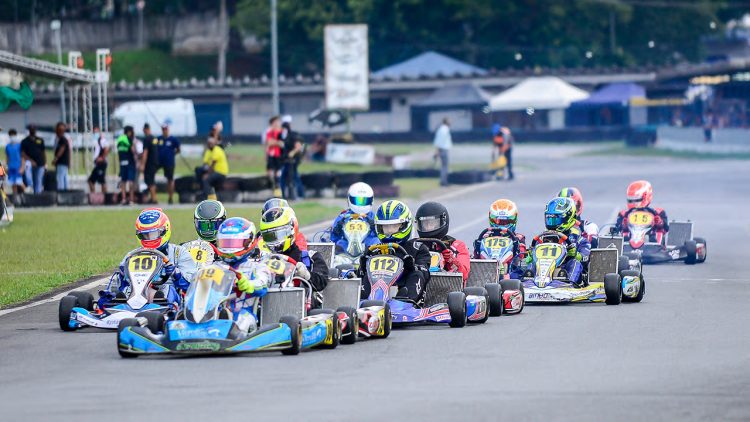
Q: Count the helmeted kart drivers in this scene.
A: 12